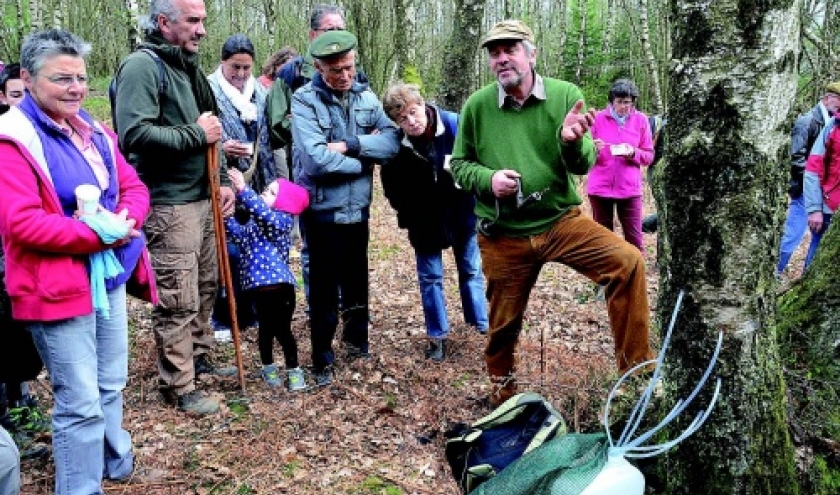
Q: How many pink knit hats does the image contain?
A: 1